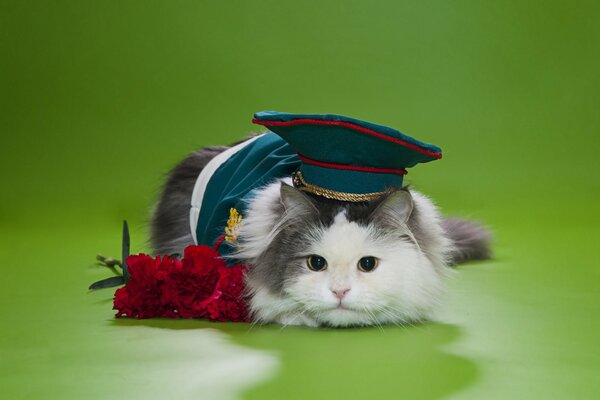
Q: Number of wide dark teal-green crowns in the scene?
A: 1